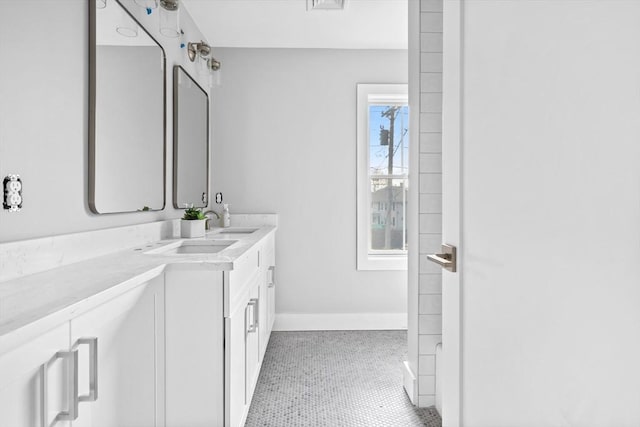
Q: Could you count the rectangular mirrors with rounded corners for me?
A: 2